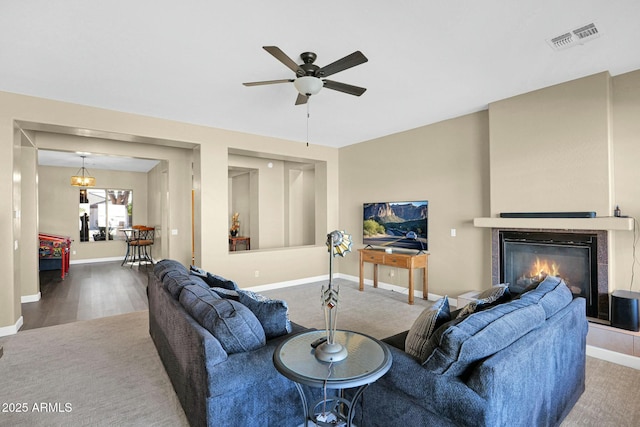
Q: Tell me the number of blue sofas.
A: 2